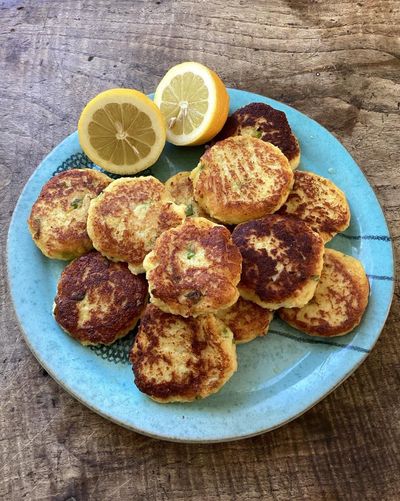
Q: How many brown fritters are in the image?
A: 12